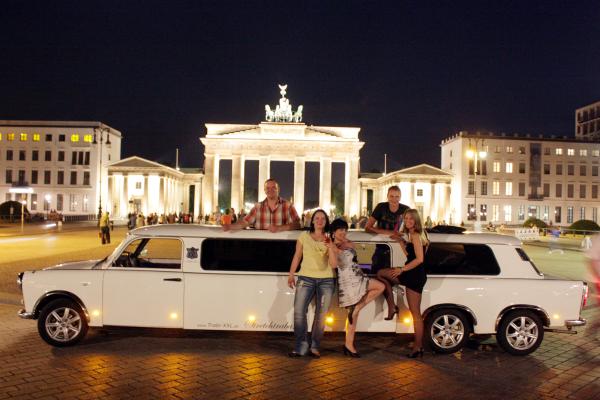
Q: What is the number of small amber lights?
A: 6